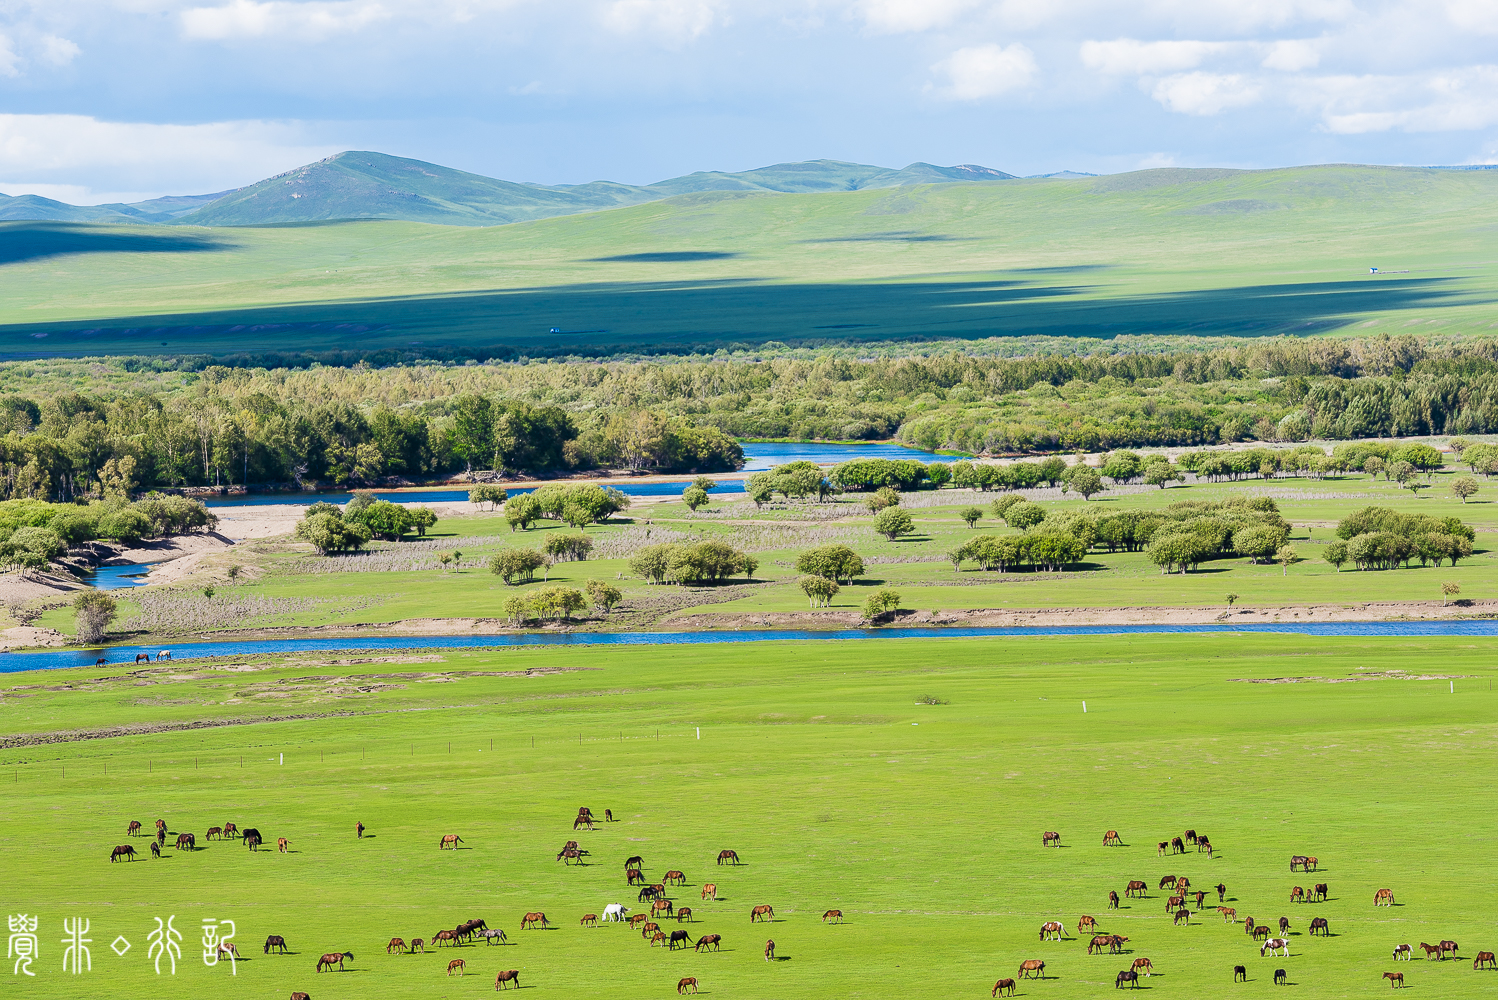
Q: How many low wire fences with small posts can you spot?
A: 1